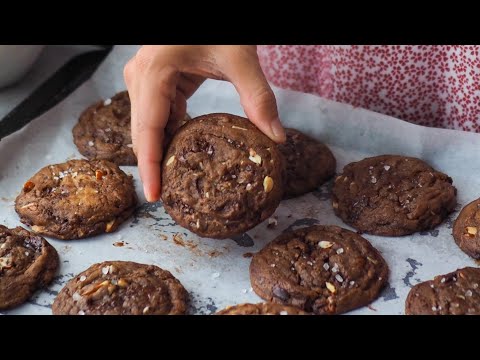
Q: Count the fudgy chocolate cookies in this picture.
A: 11